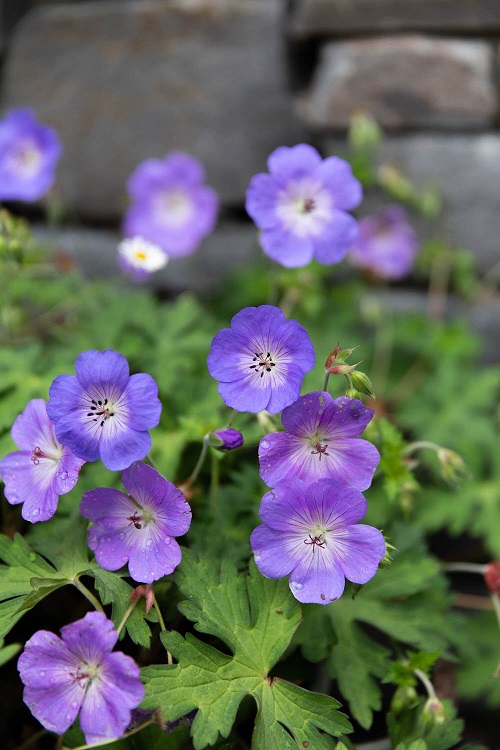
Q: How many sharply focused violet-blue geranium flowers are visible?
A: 7